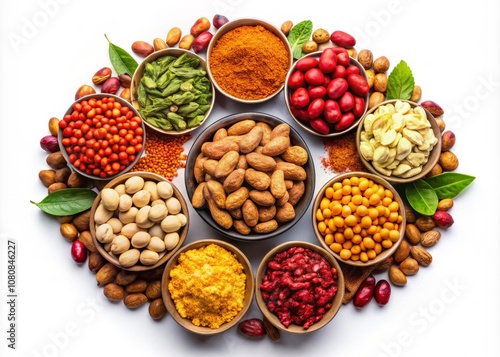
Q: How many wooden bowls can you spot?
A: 9